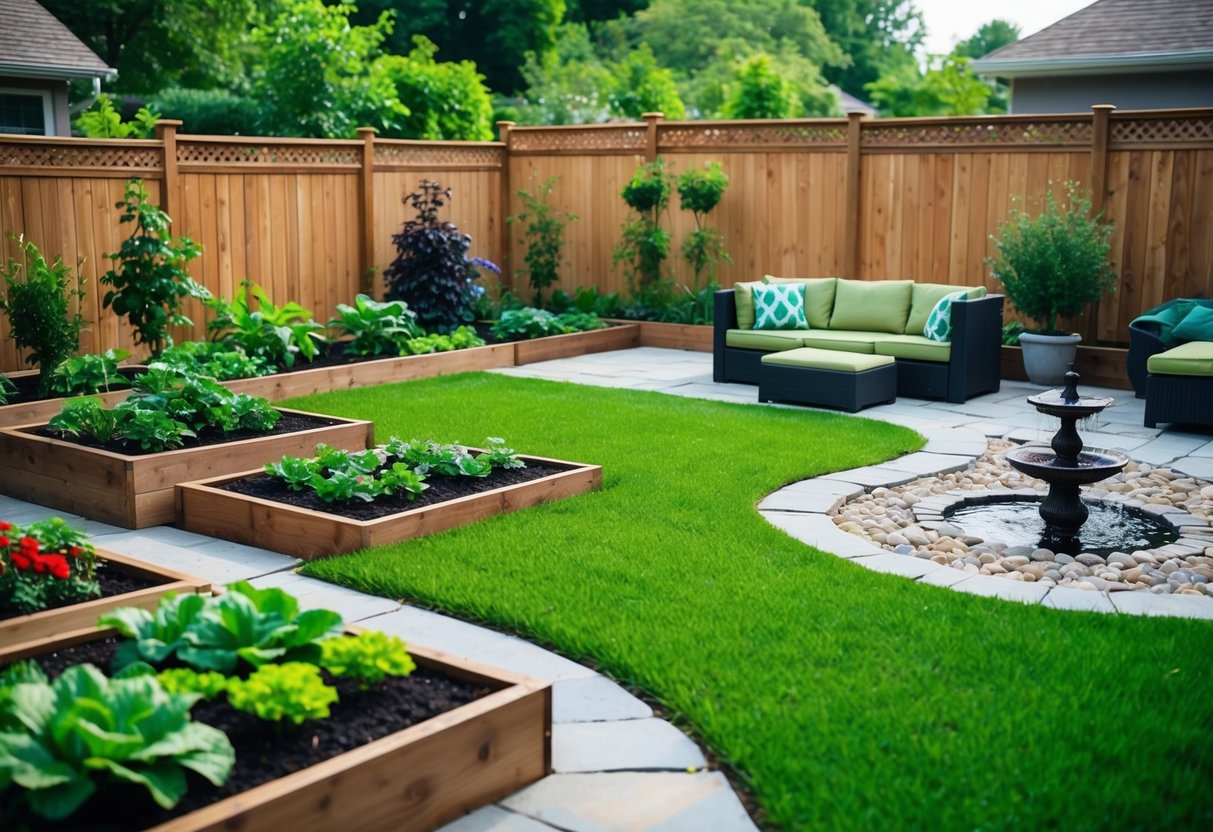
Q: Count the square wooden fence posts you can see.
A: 6